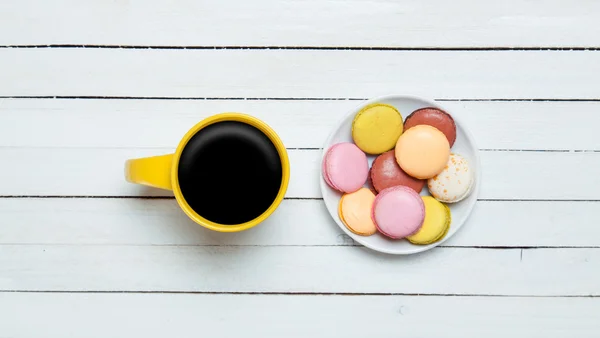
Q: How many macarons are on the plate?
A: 9